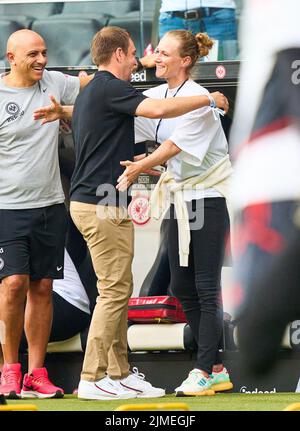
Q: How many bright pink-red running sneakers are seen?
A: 2